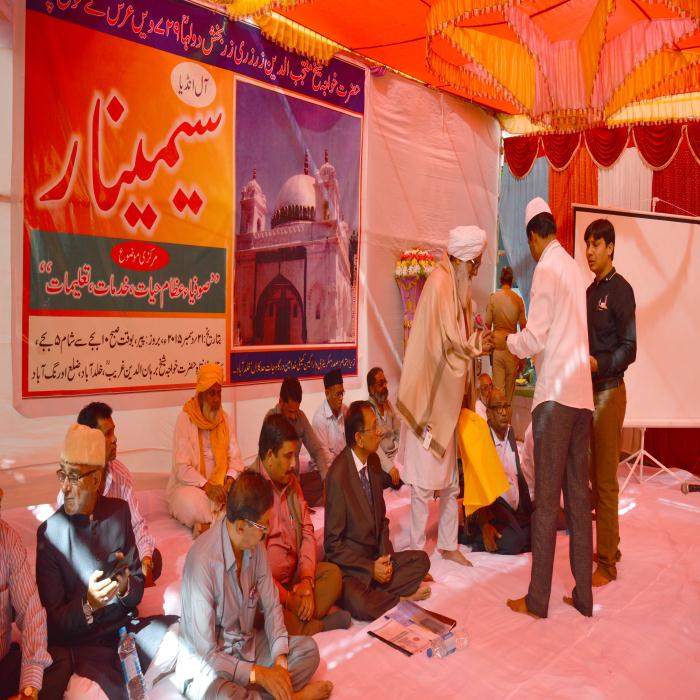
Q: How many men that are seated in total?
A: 12